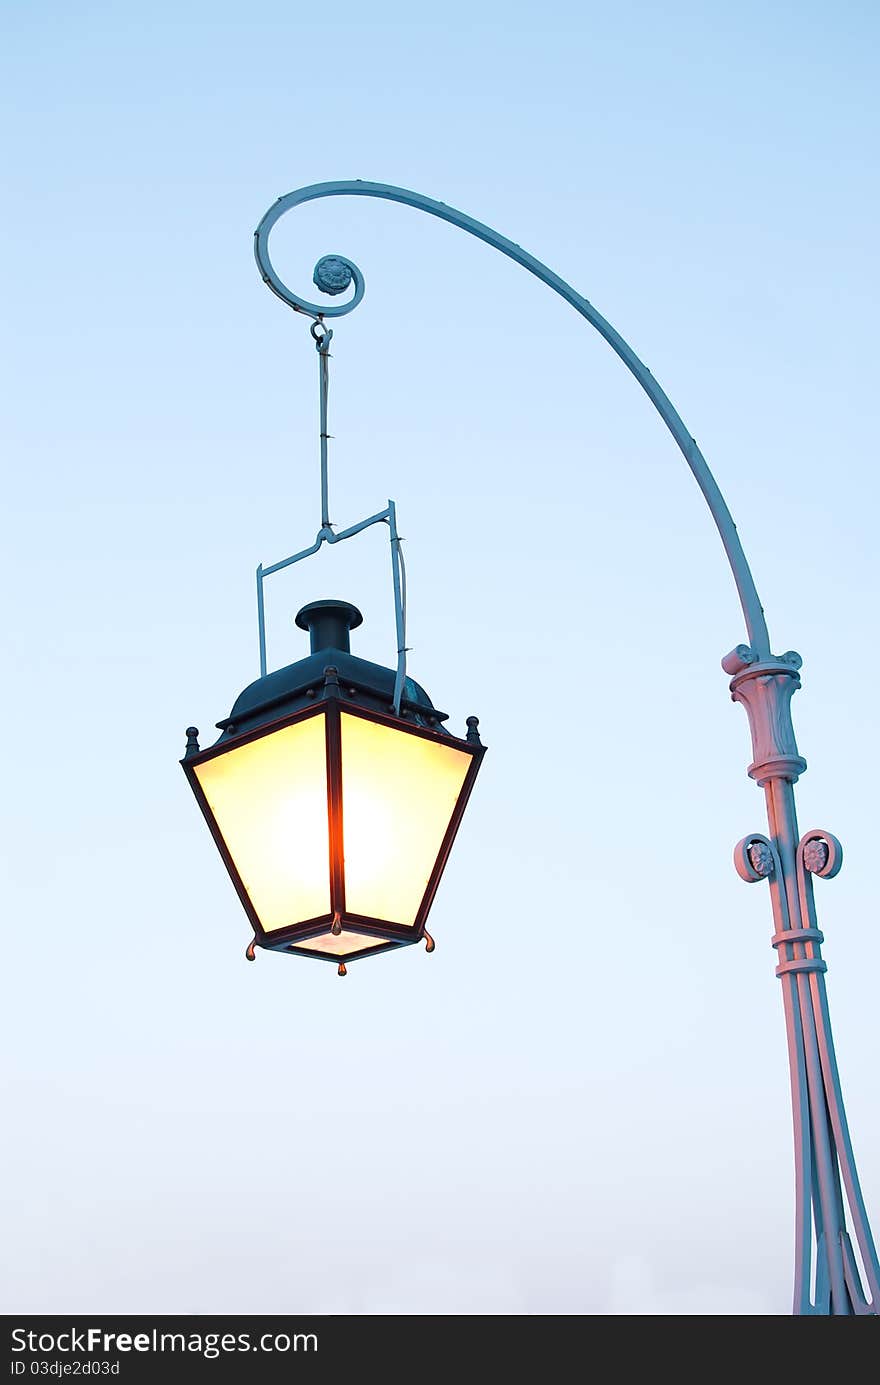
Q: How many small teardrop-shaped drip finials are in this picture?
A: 4